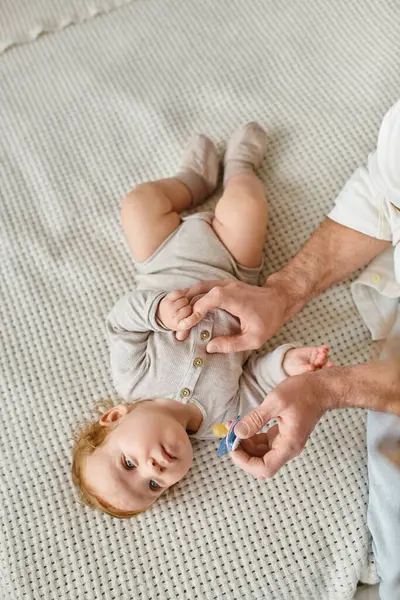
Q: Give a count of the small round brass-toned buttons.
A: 3